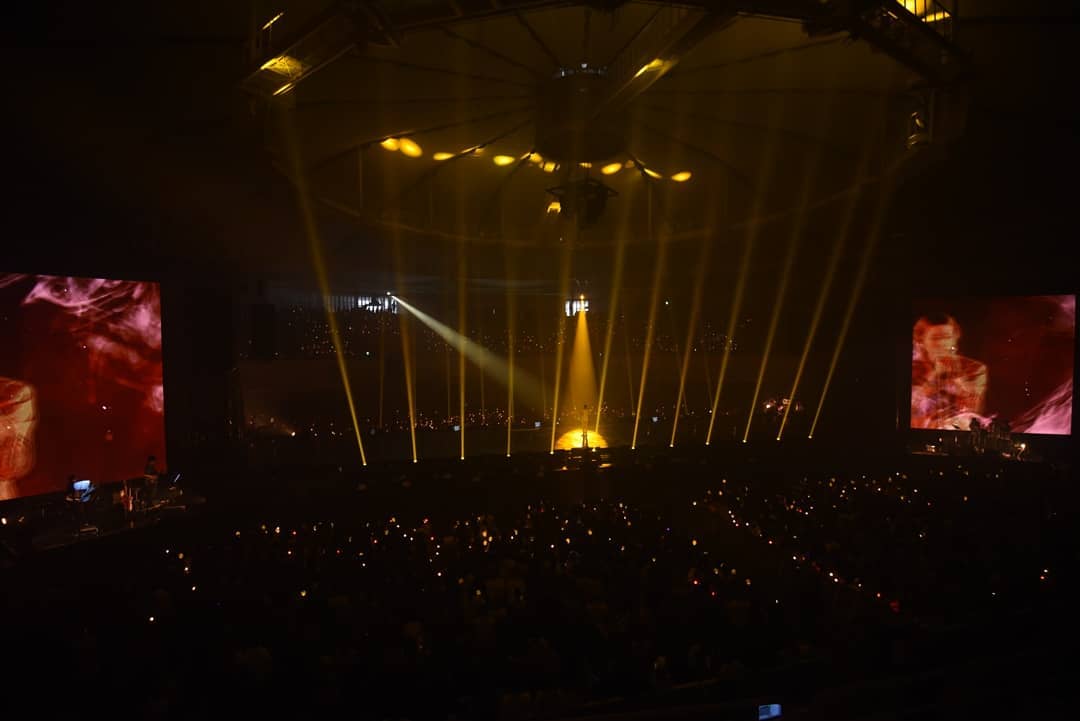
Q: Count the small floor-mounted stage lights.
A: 12